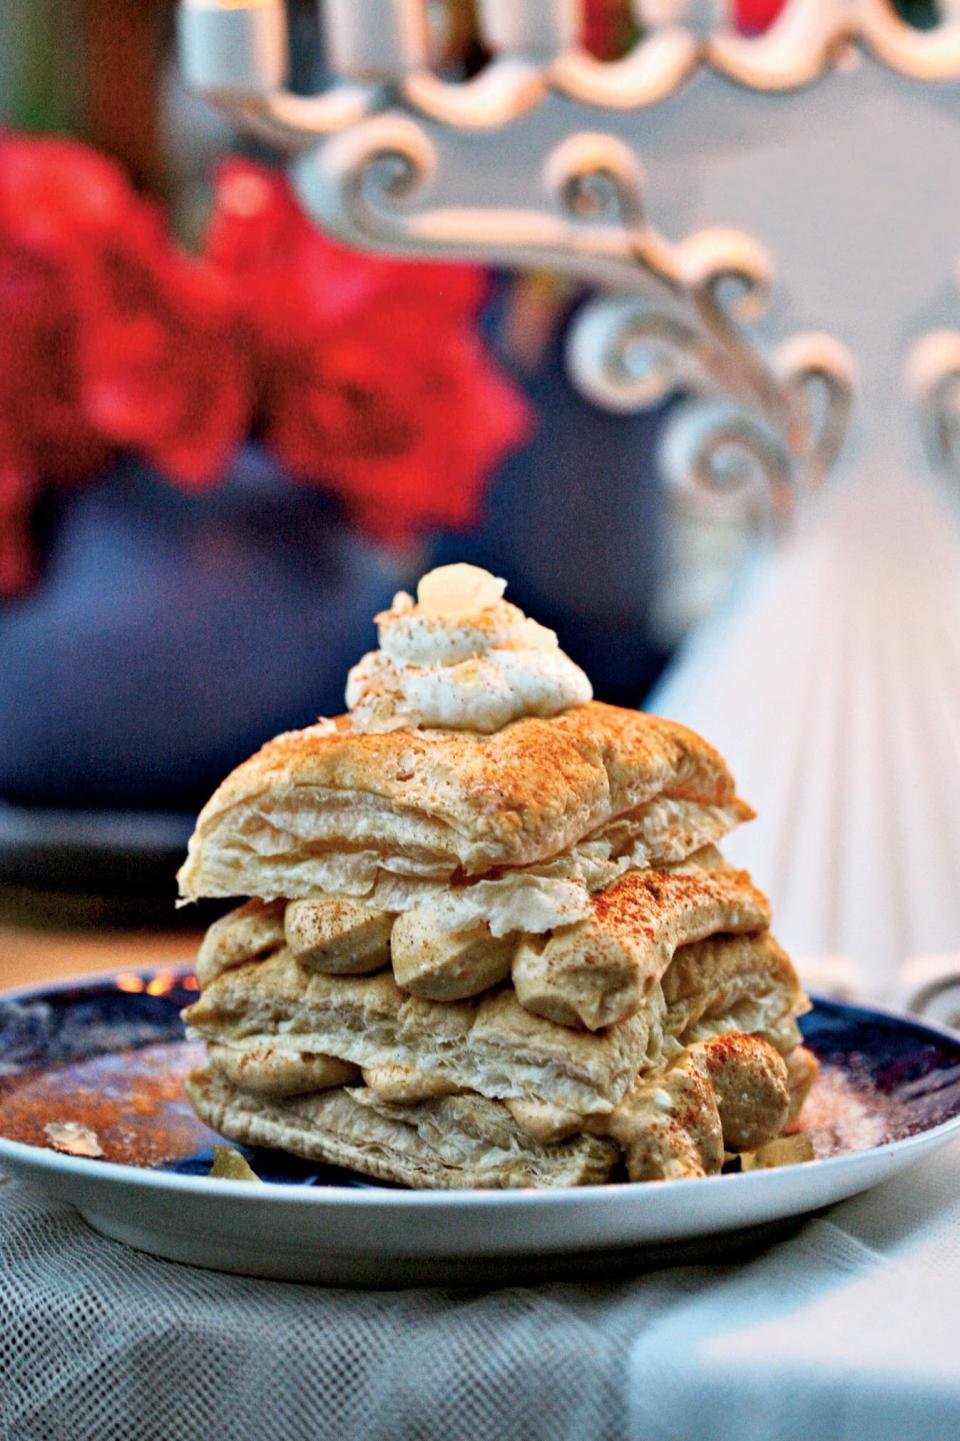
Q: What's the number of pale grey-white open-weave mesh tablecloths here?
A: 1